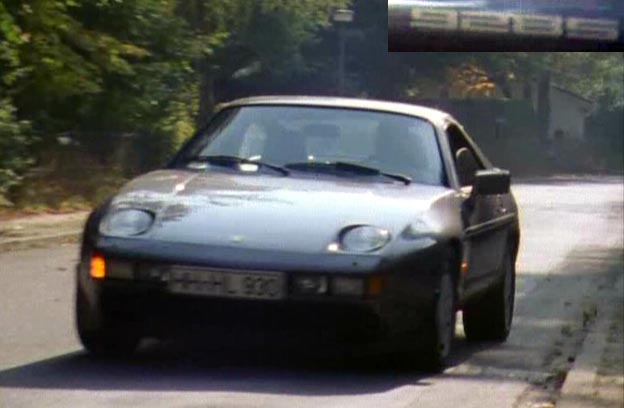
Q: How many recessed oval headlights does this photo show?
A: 2